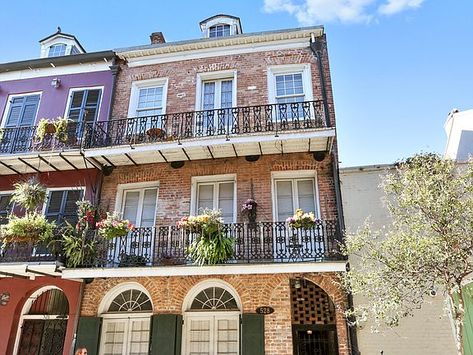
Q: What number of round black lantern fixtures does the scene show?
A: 4